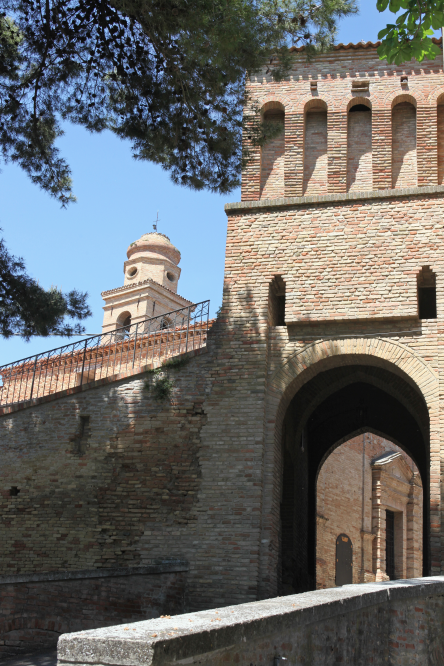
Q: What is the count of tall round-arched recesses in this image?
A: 5